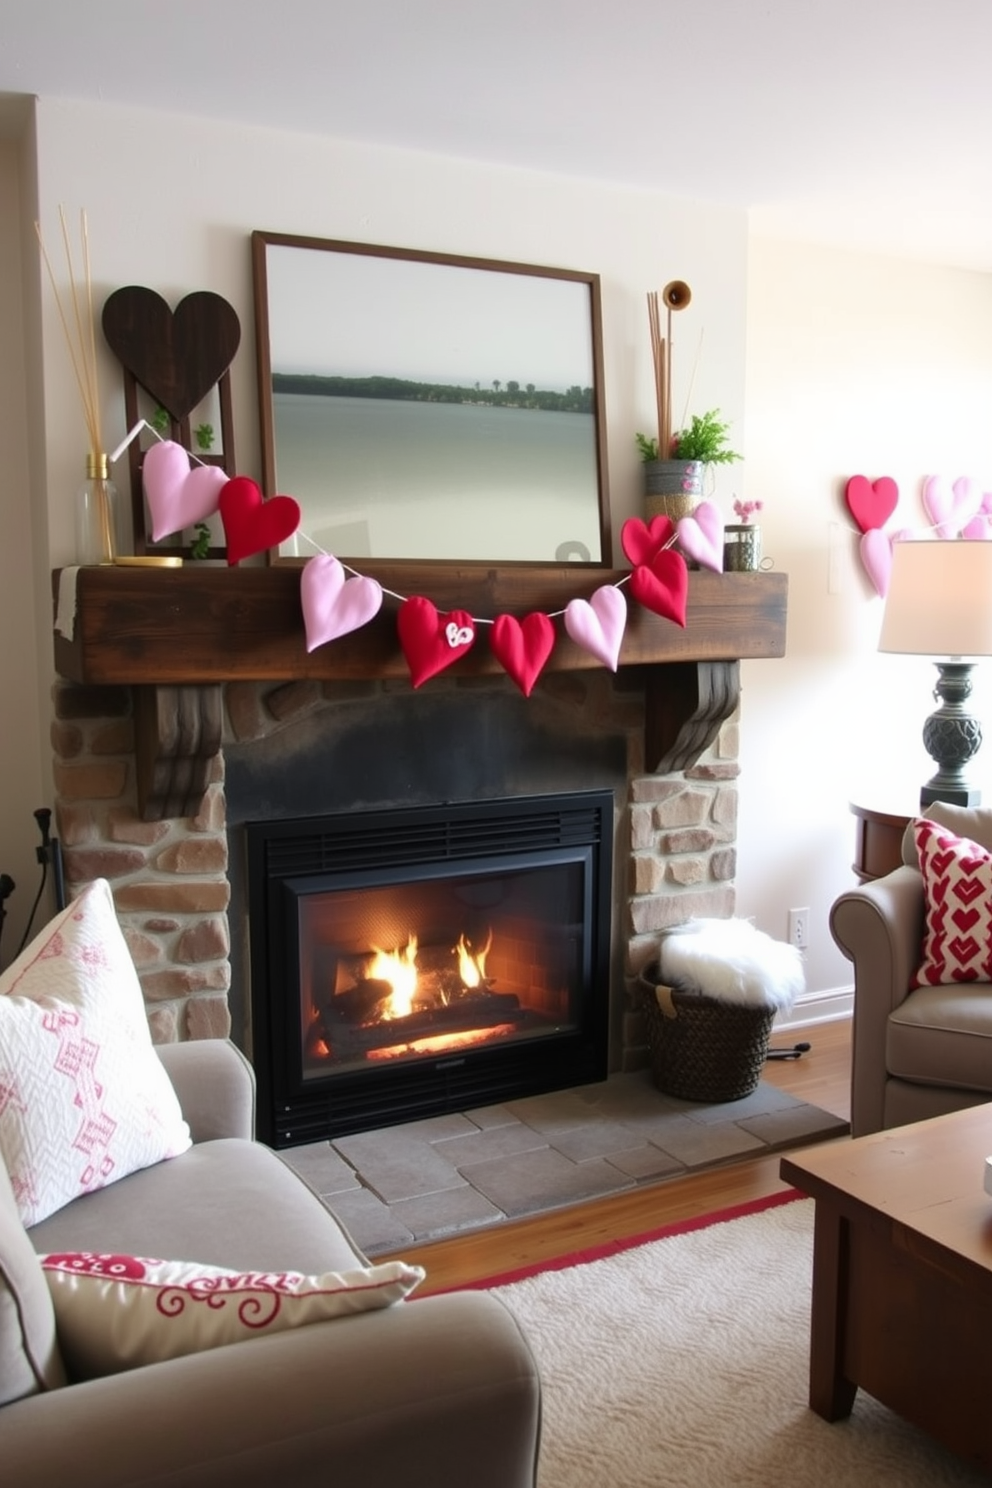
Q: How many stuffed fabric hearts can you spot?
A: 13